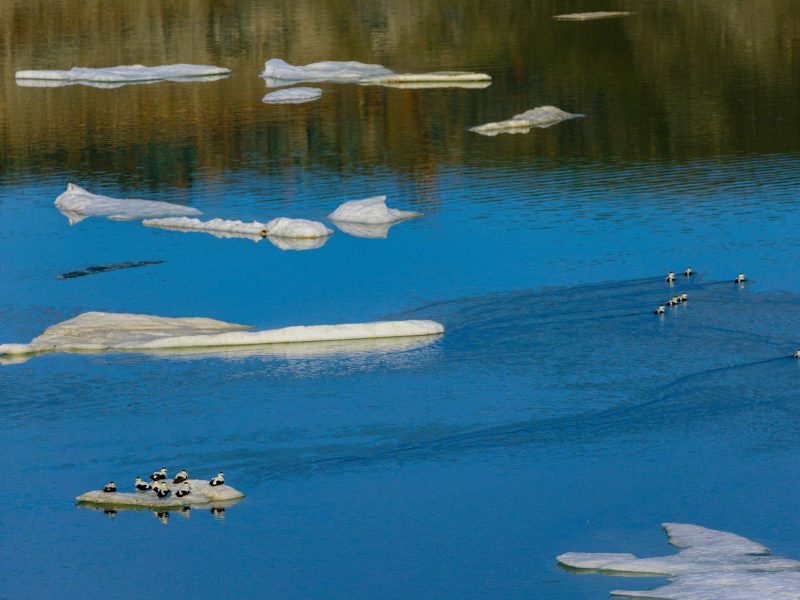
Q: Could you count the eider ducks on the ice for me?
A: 8